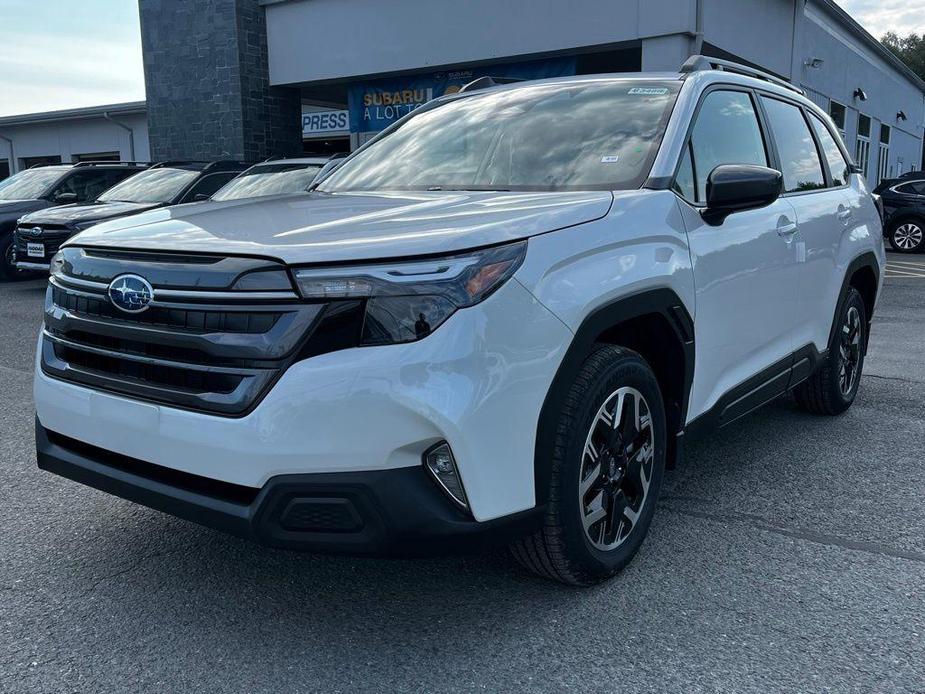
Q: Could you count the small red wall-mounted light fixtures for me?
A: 0